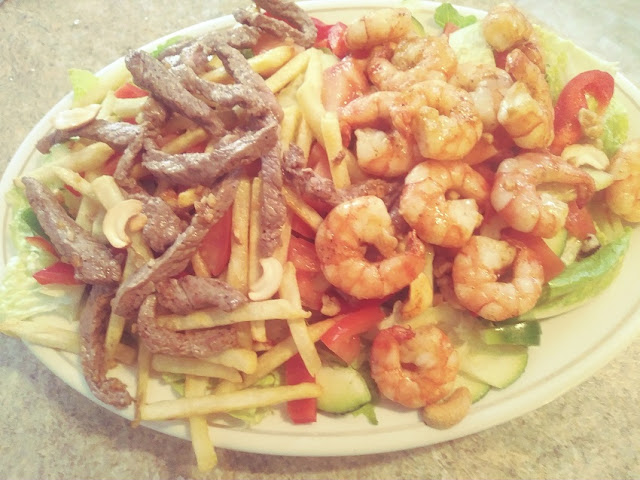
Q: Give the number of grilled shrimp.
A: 13